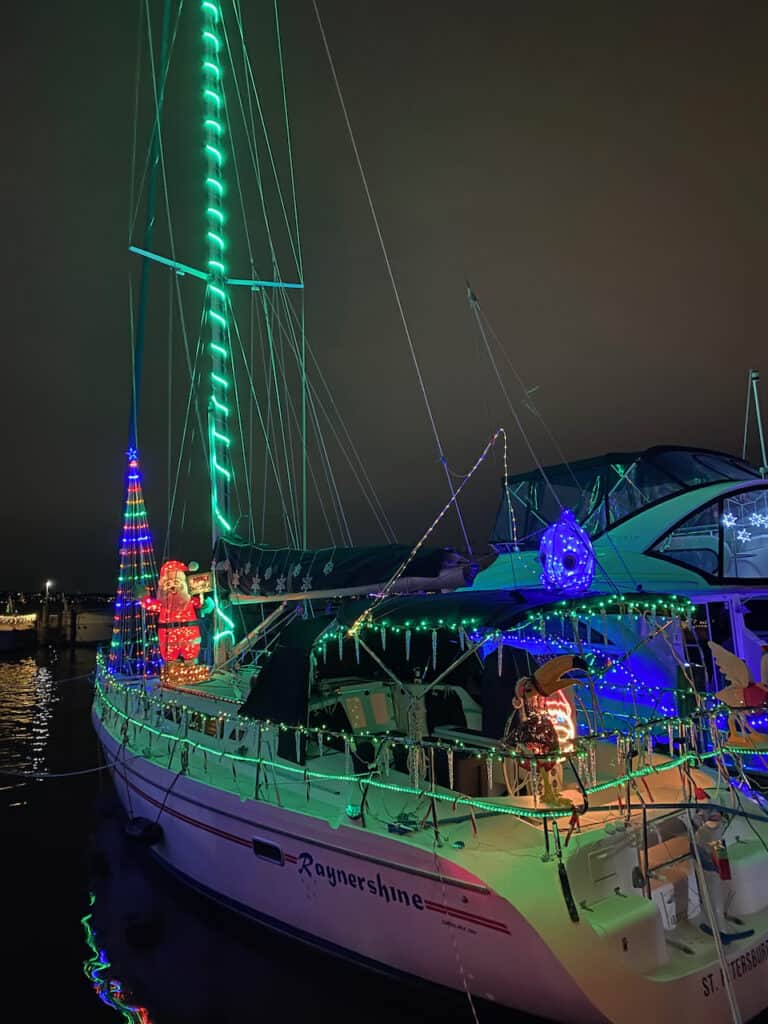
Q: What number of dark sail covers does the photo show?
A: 1